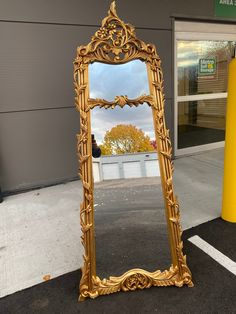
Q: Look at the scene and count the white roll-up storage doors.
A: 4